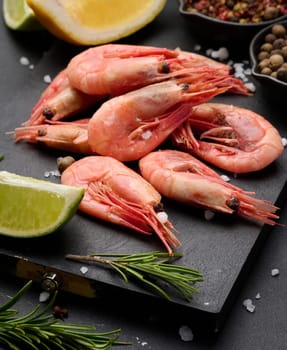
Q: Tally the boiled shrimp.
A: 8